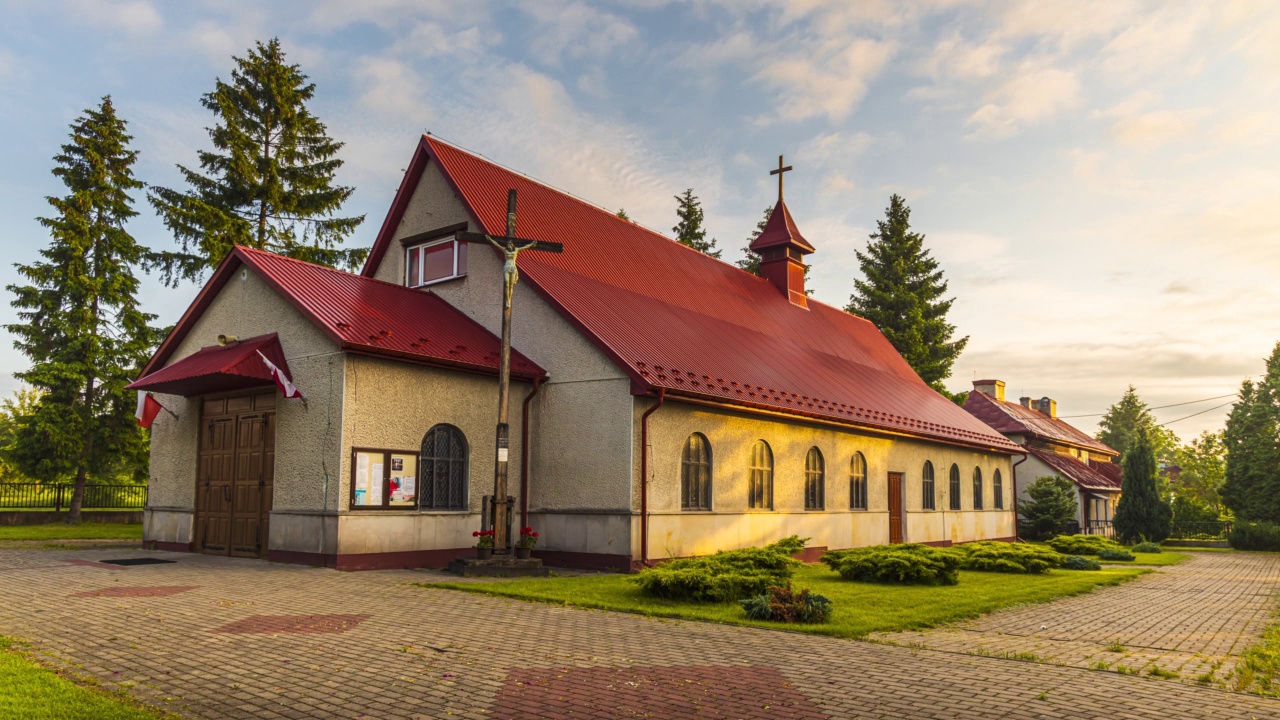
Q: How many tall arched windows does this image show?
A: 9